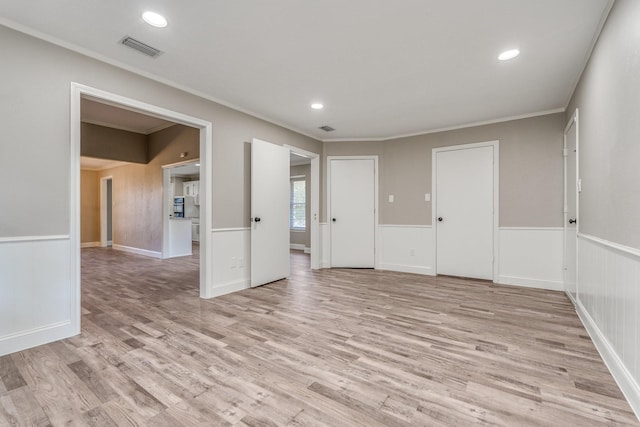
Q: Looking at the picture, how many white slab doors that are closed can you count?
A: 3